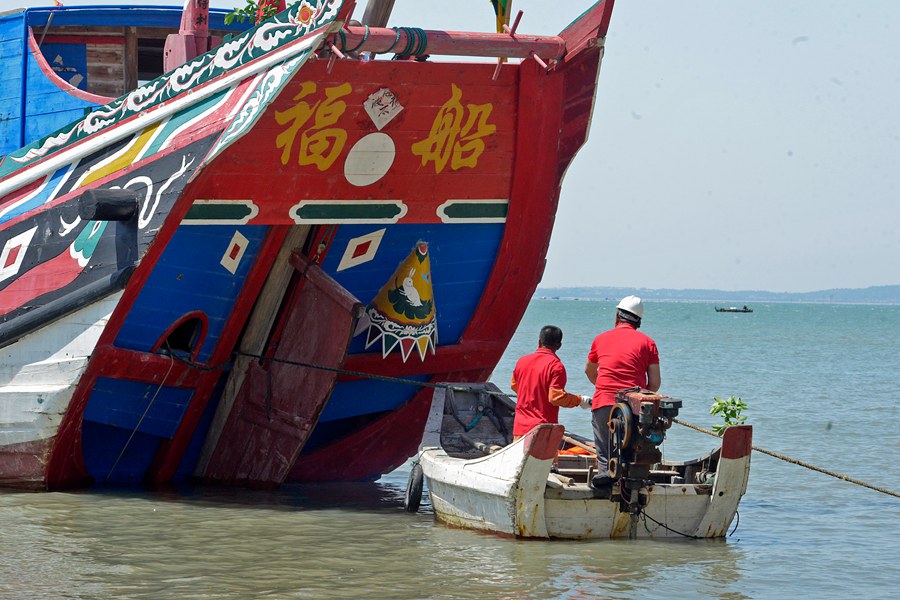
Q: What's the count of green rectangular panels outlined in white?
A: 3